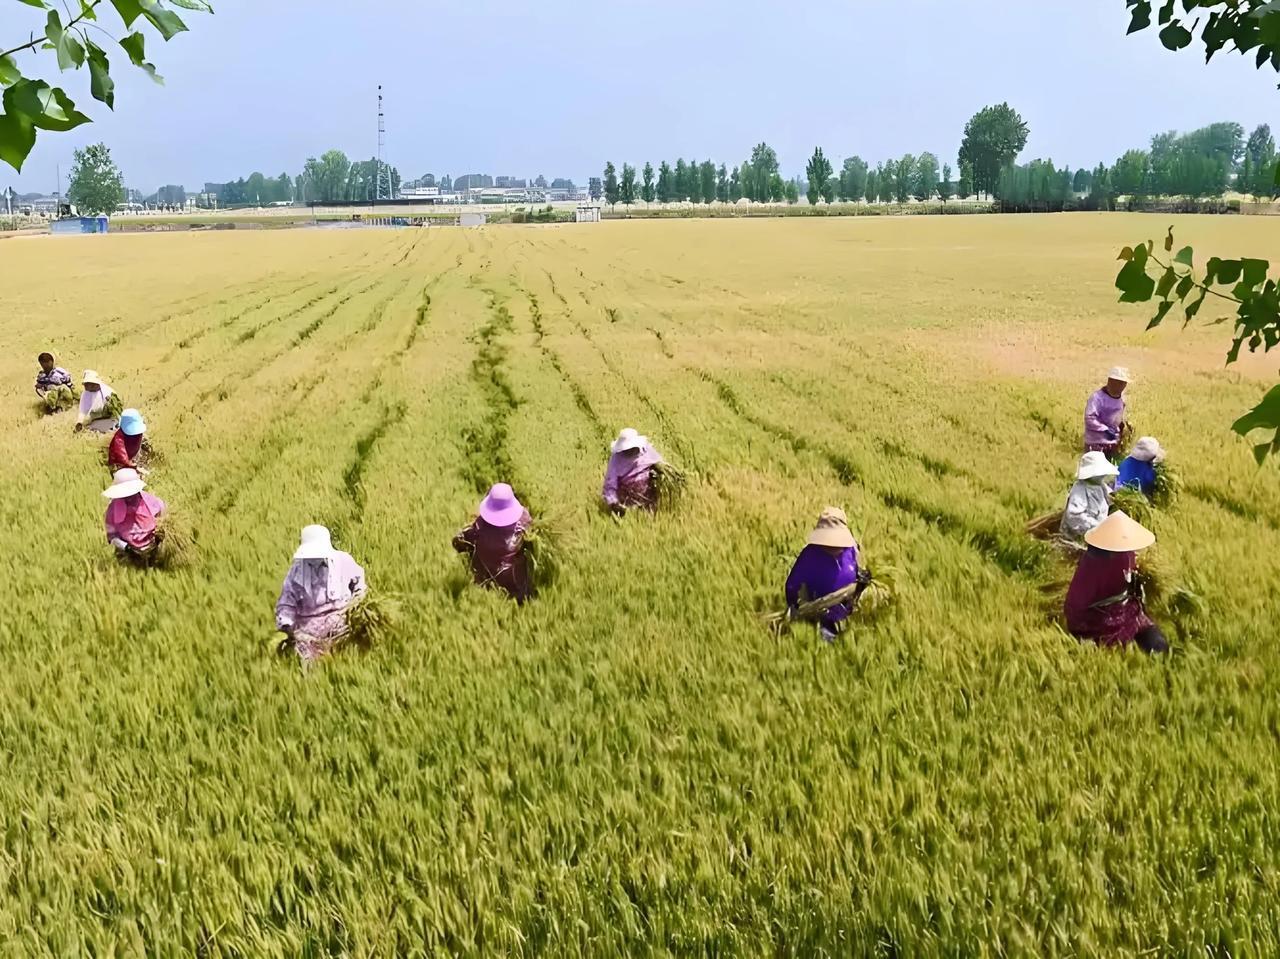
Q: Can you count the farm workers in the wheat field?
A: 12